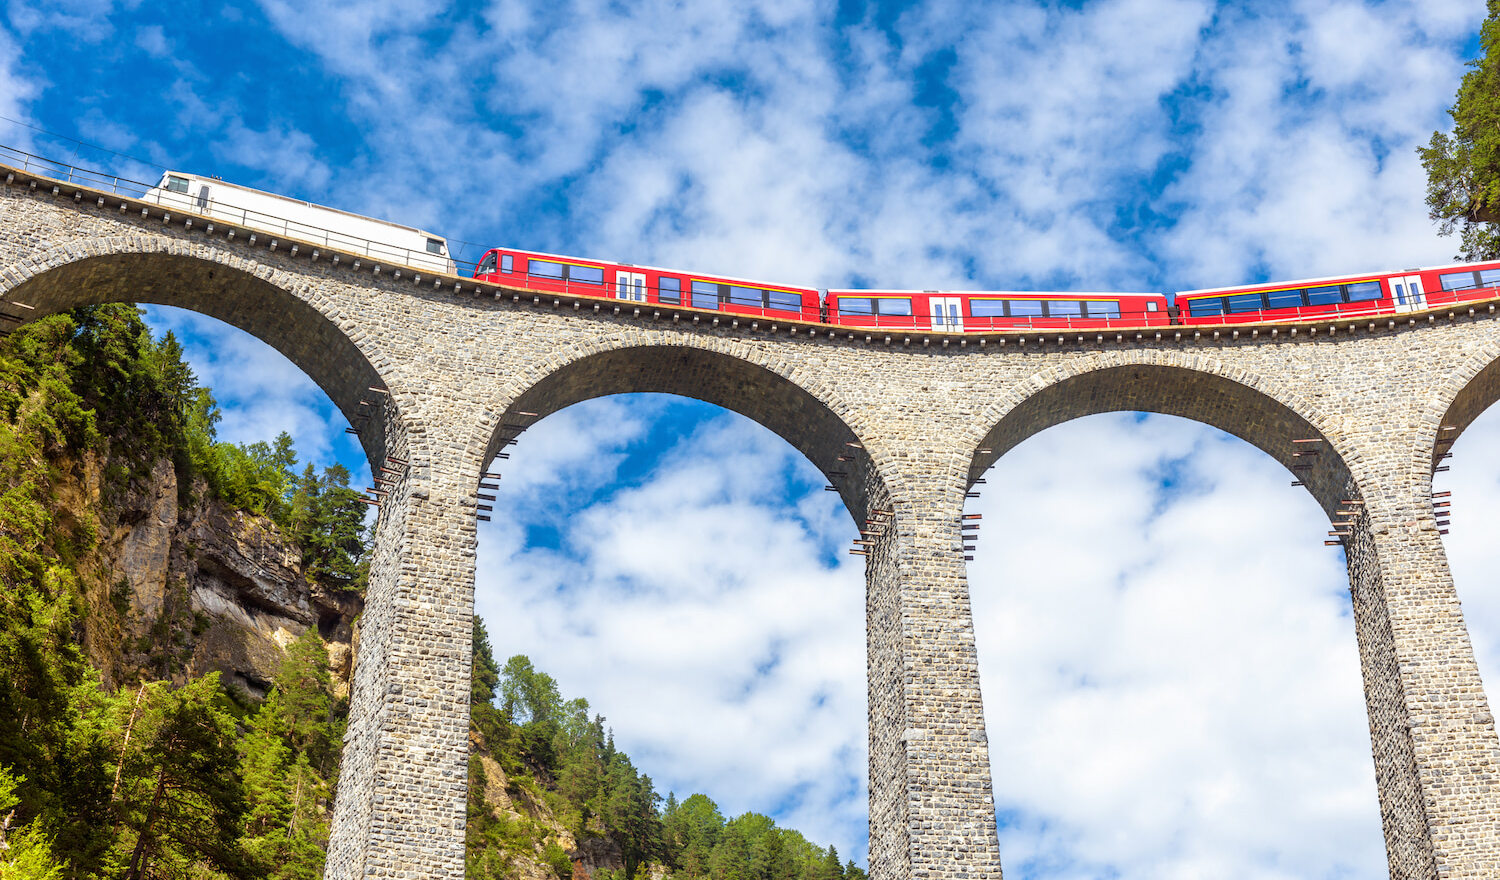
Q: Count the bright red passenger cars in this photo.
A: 3